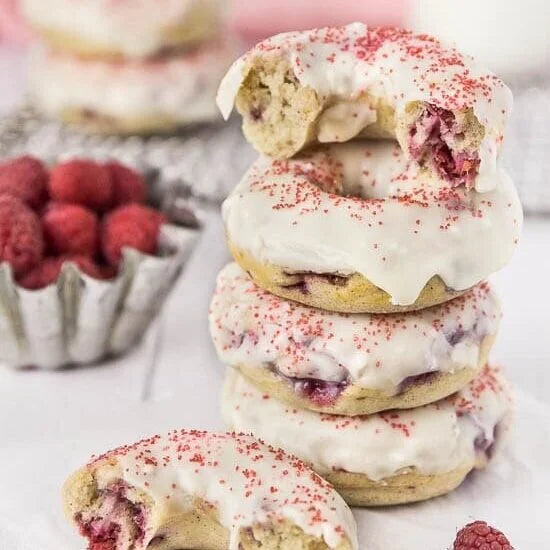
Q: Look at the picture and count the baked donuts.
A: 7